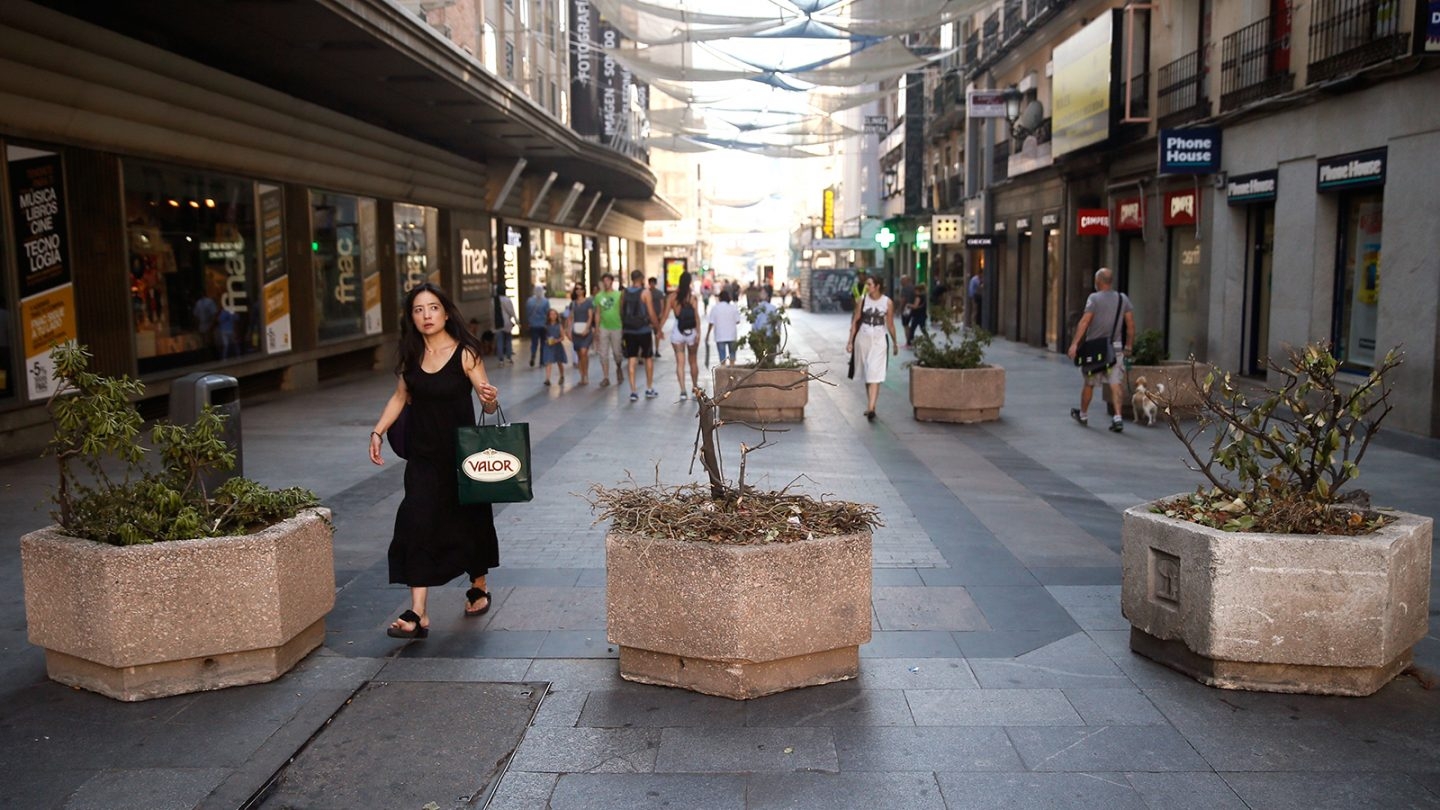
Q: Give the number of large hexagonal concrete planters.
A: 6